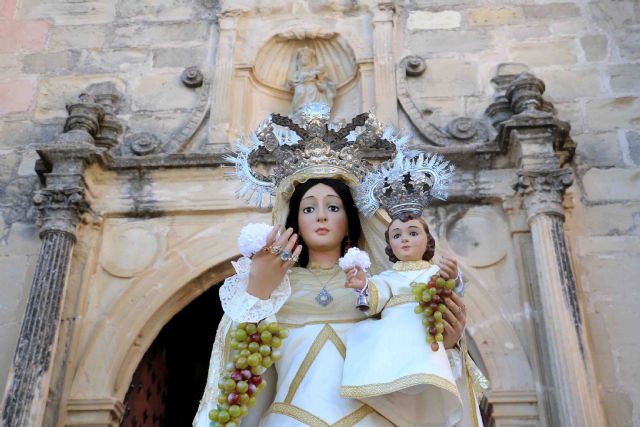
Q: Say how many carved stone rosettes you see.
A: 4